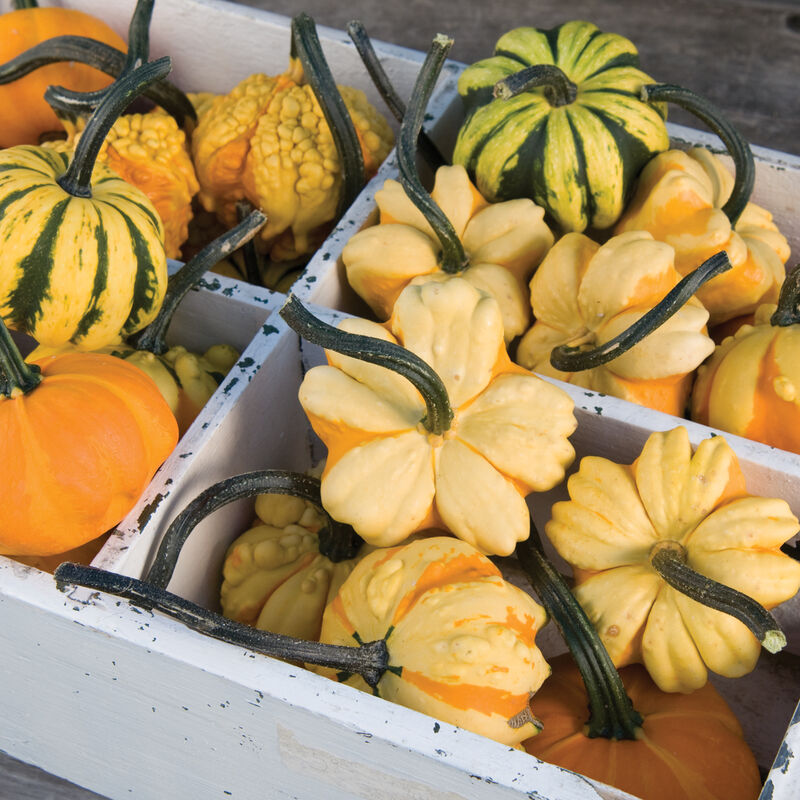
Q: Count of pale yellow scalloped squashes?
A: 5